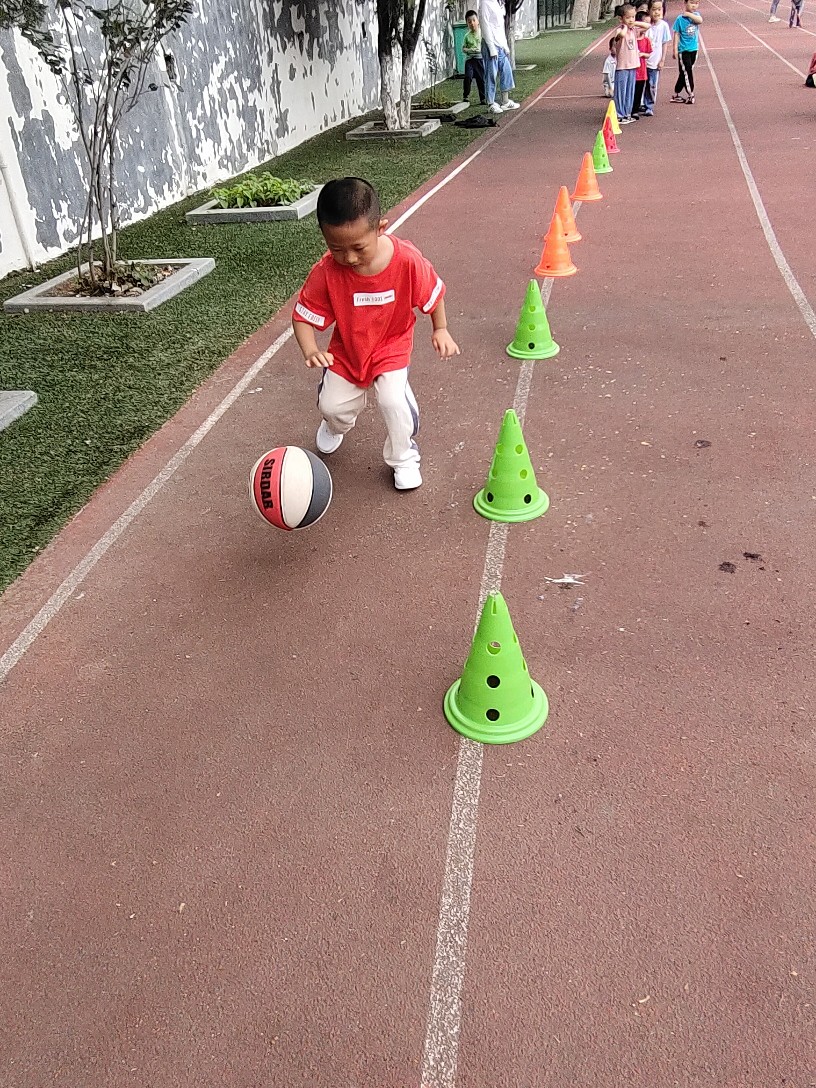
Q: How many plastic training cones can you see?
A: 9